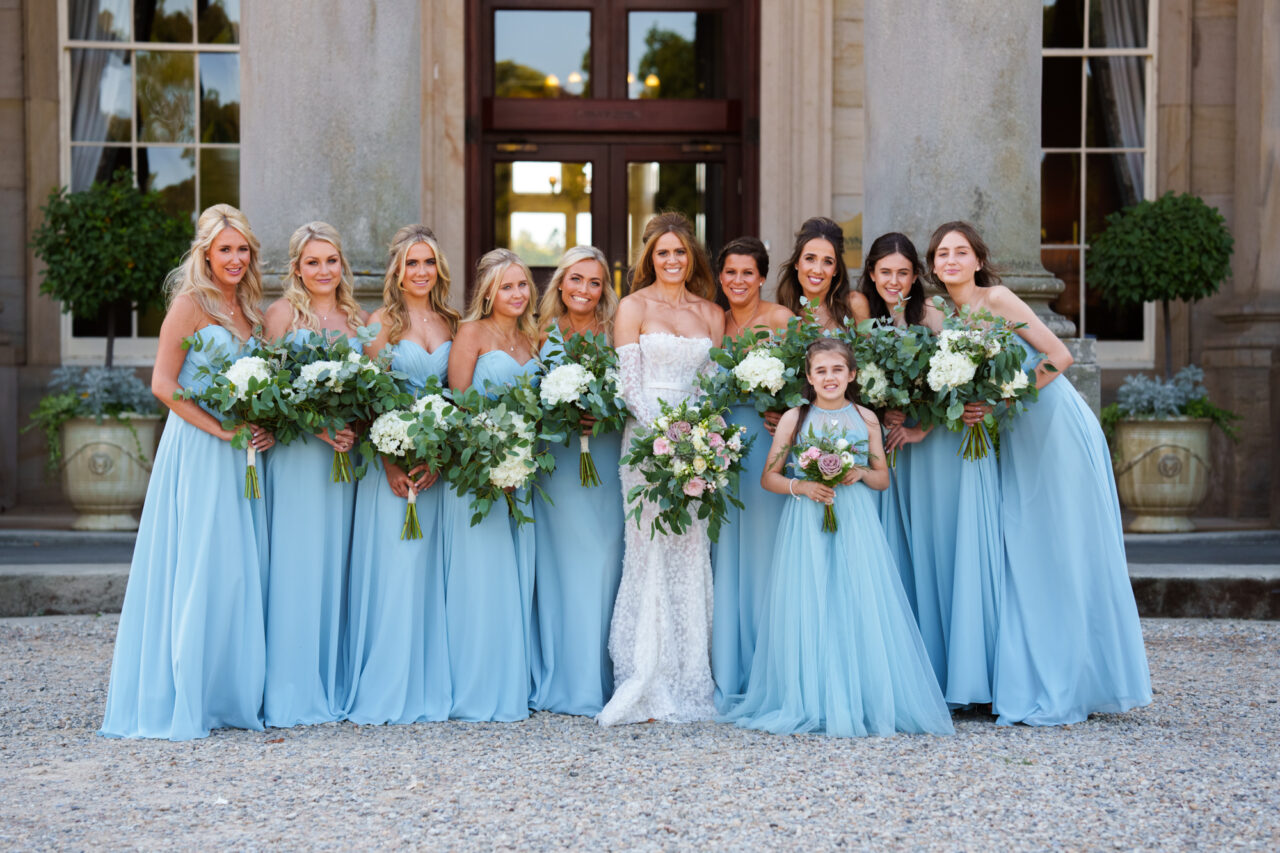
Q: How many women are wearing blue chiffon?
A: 9